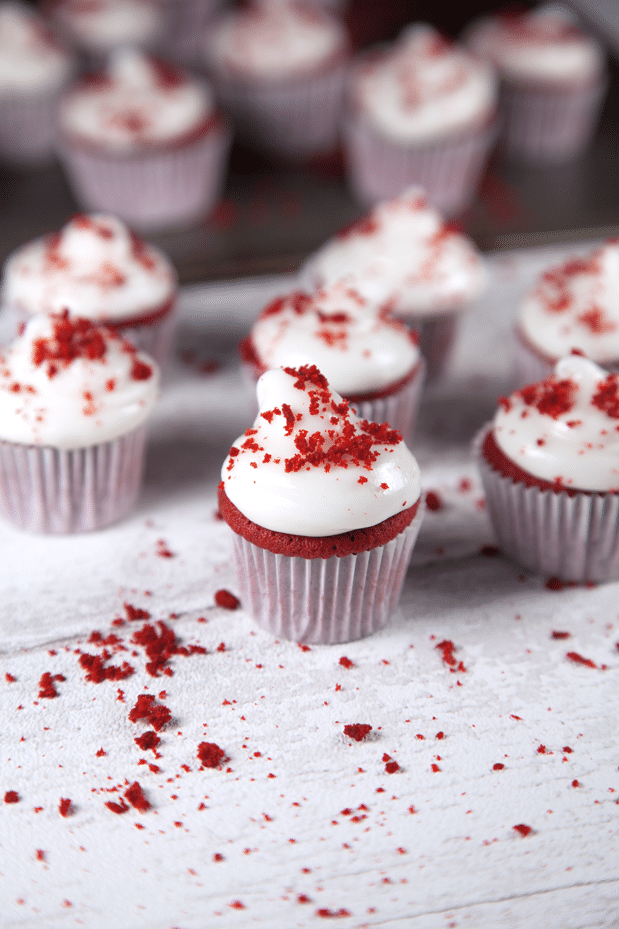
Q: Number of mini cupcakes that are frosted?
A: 13